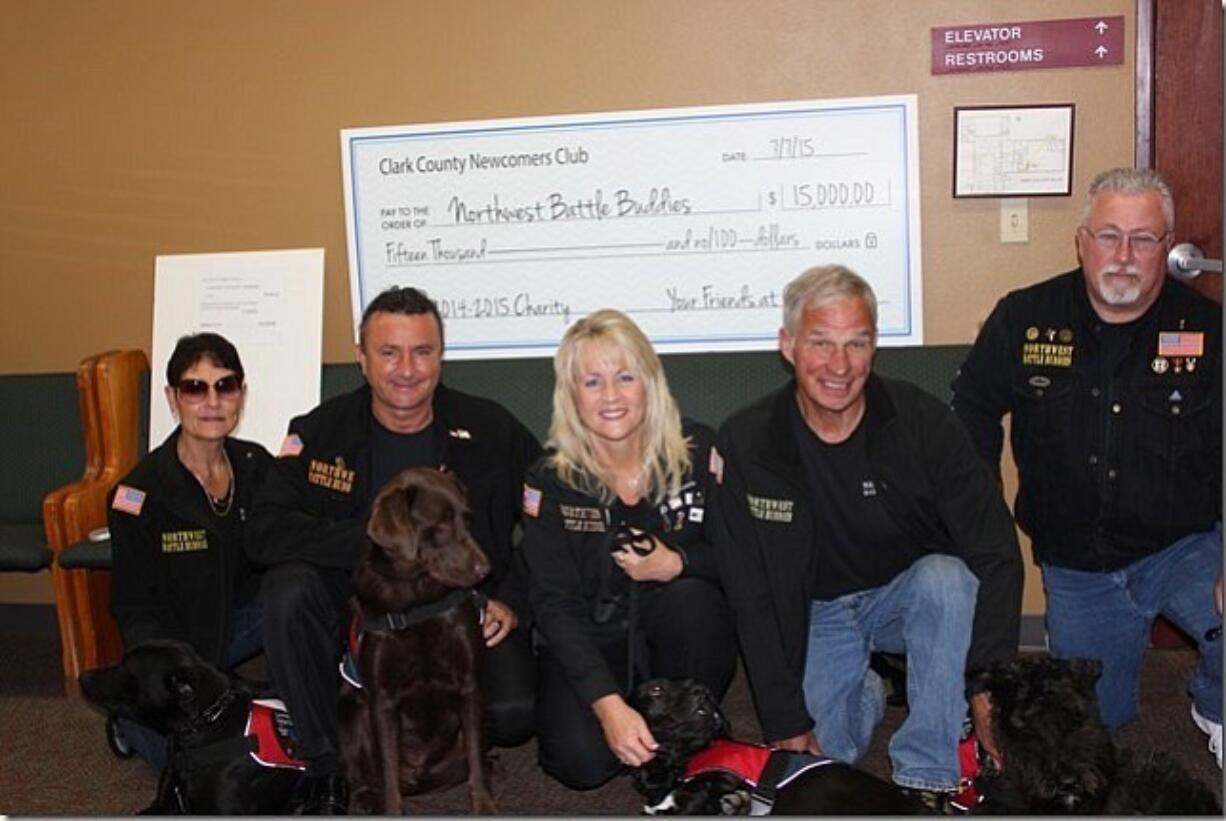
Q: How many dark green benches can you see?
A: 2